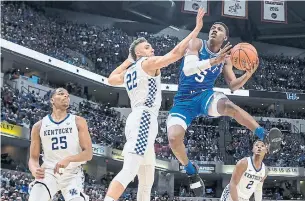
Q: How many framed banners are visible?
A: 3